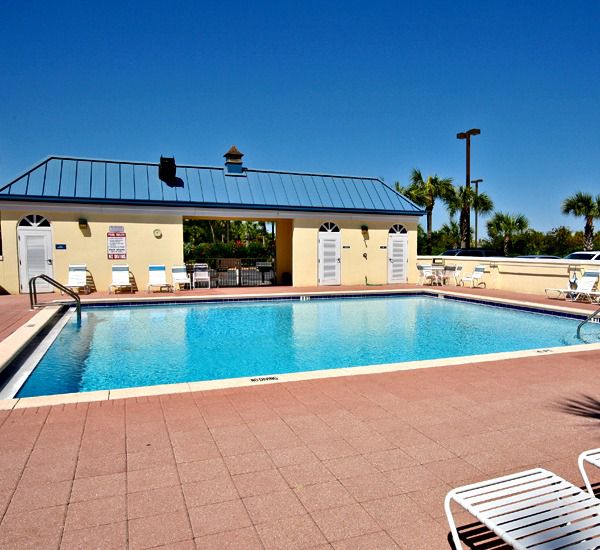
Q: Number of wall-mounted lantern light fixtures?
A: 2